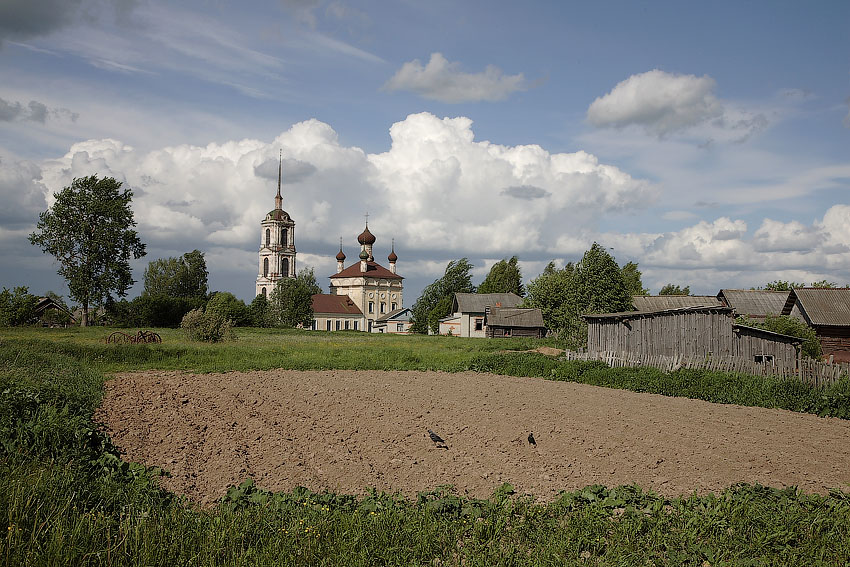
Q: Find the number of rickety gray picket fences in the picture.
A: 1